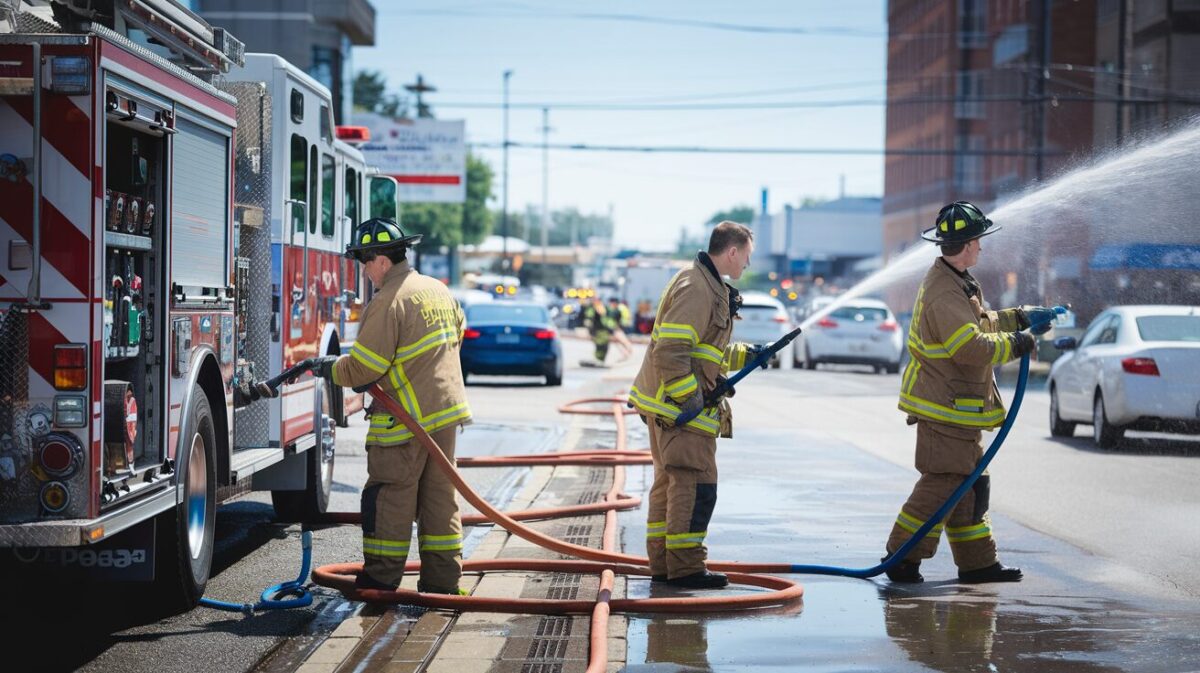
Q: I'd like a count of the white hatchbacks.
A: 2